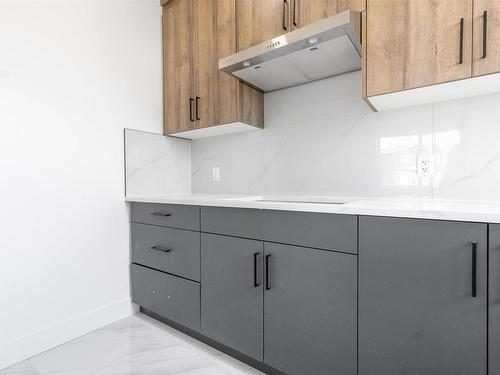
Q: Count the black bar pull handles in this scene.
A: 11